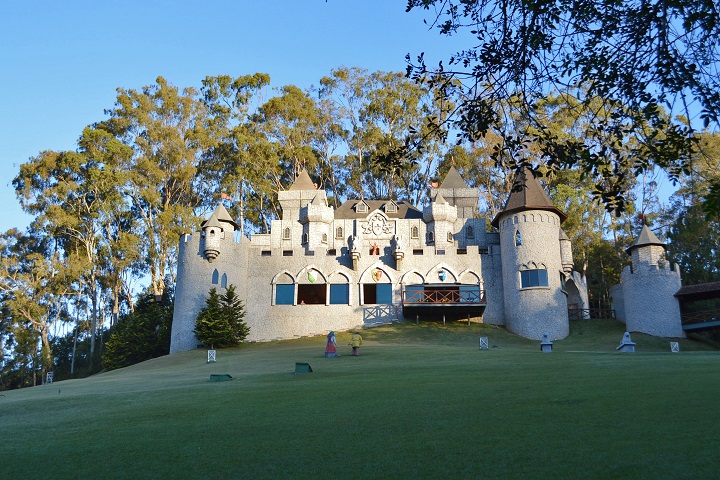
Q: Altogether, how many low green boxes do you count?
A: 2